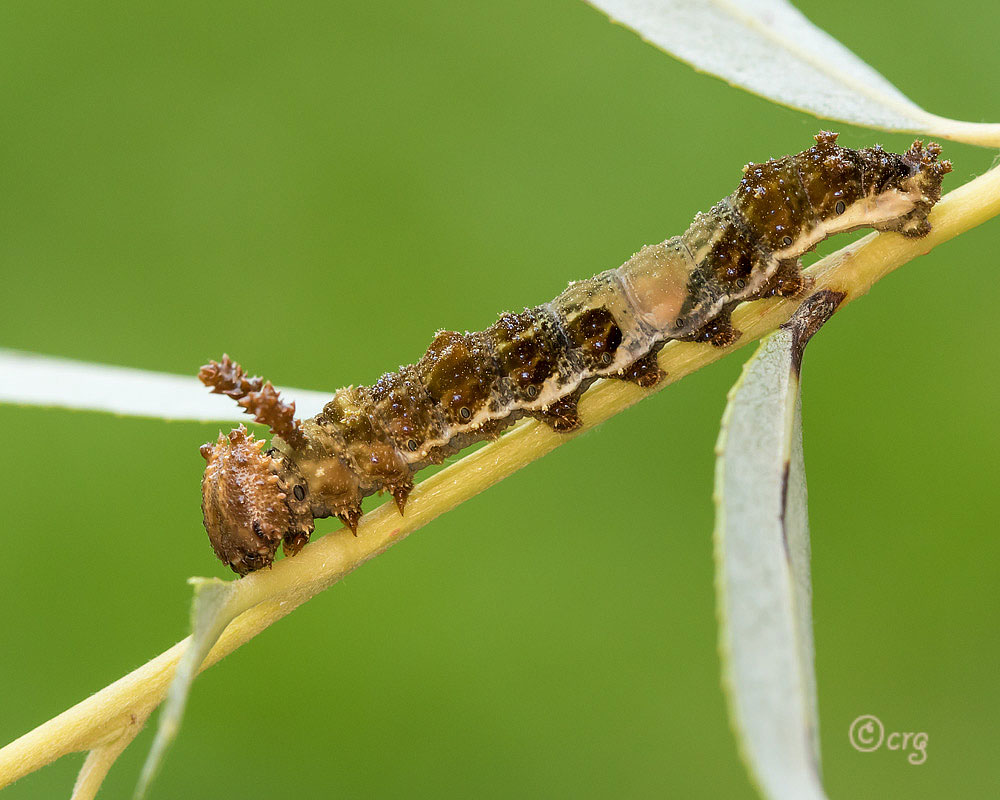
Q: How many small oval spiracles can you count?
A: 9